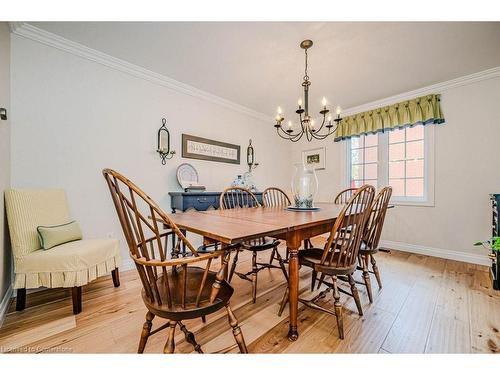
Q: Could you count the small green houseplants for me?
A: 1